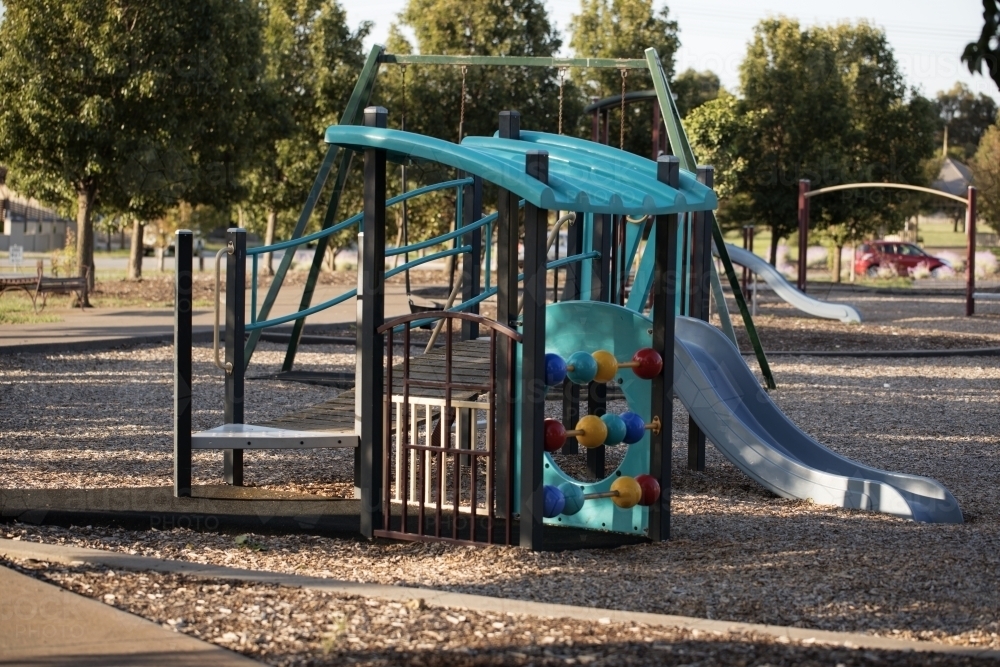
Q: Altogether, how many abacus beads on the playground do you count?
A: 12